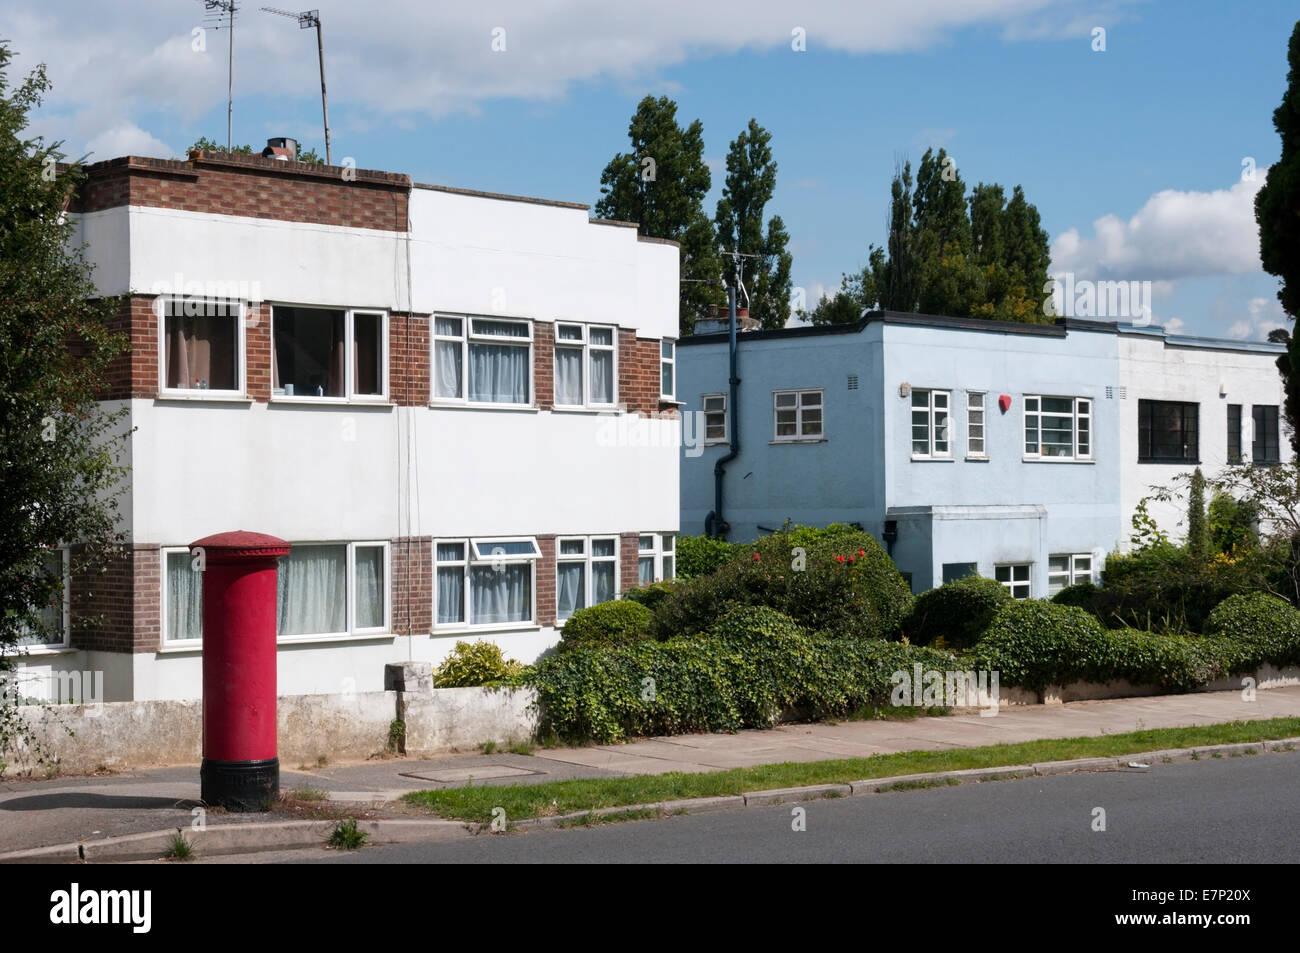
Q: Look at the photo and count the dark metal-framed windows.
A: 3